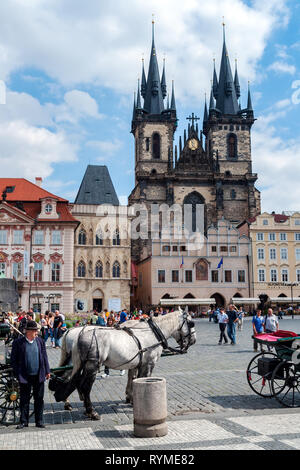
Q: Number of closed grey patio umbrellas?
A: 0